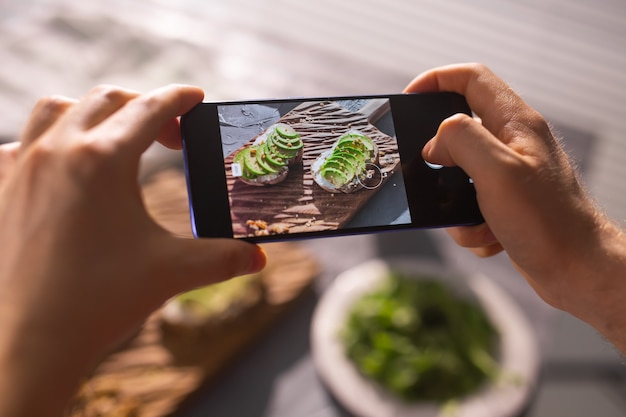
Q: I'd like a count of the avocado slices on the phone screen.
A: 15